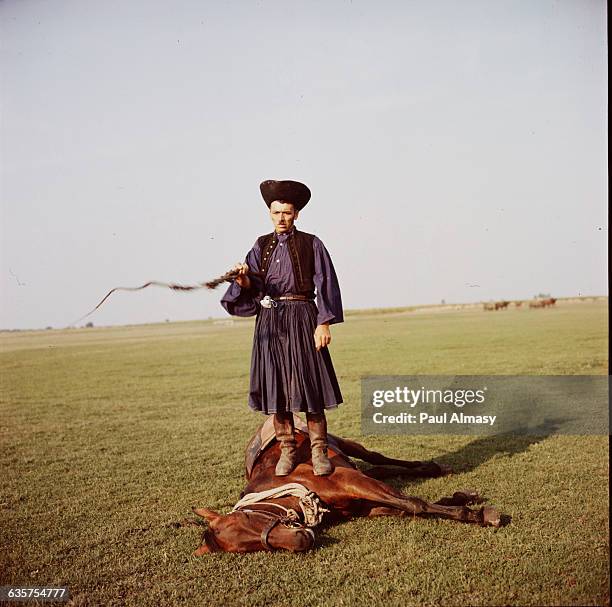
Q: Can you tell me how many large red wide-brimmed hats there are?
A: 0